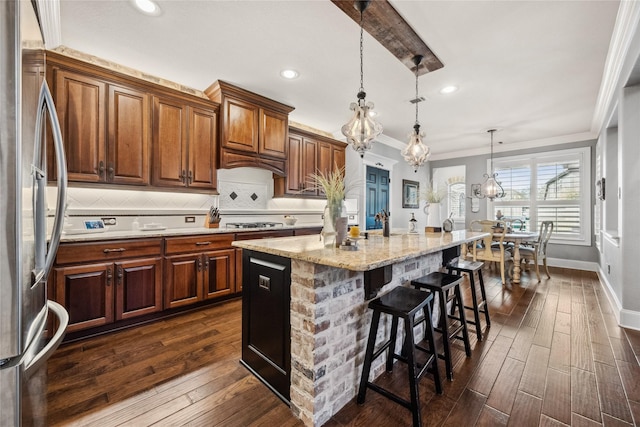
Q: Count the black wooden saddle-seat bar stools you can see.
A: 3